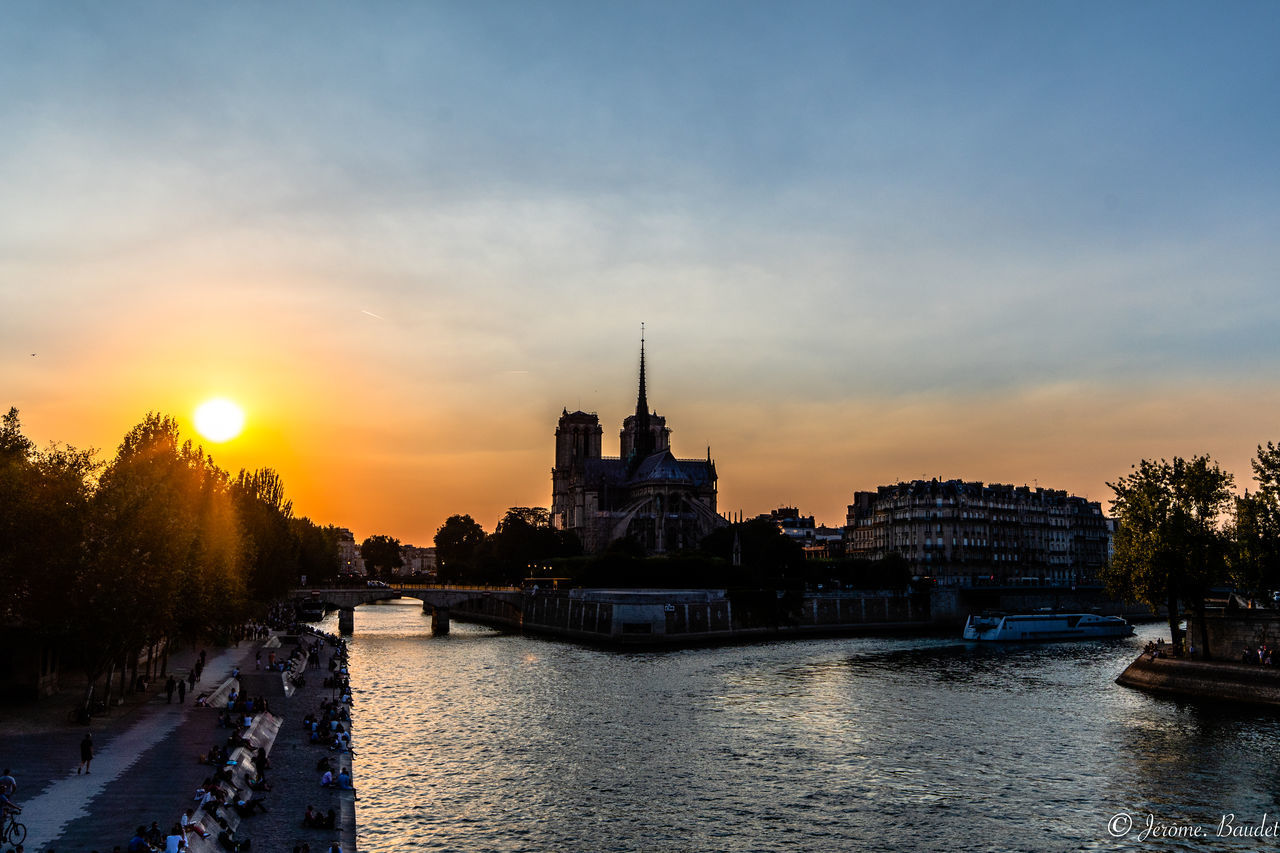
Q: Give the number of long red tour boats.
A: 0